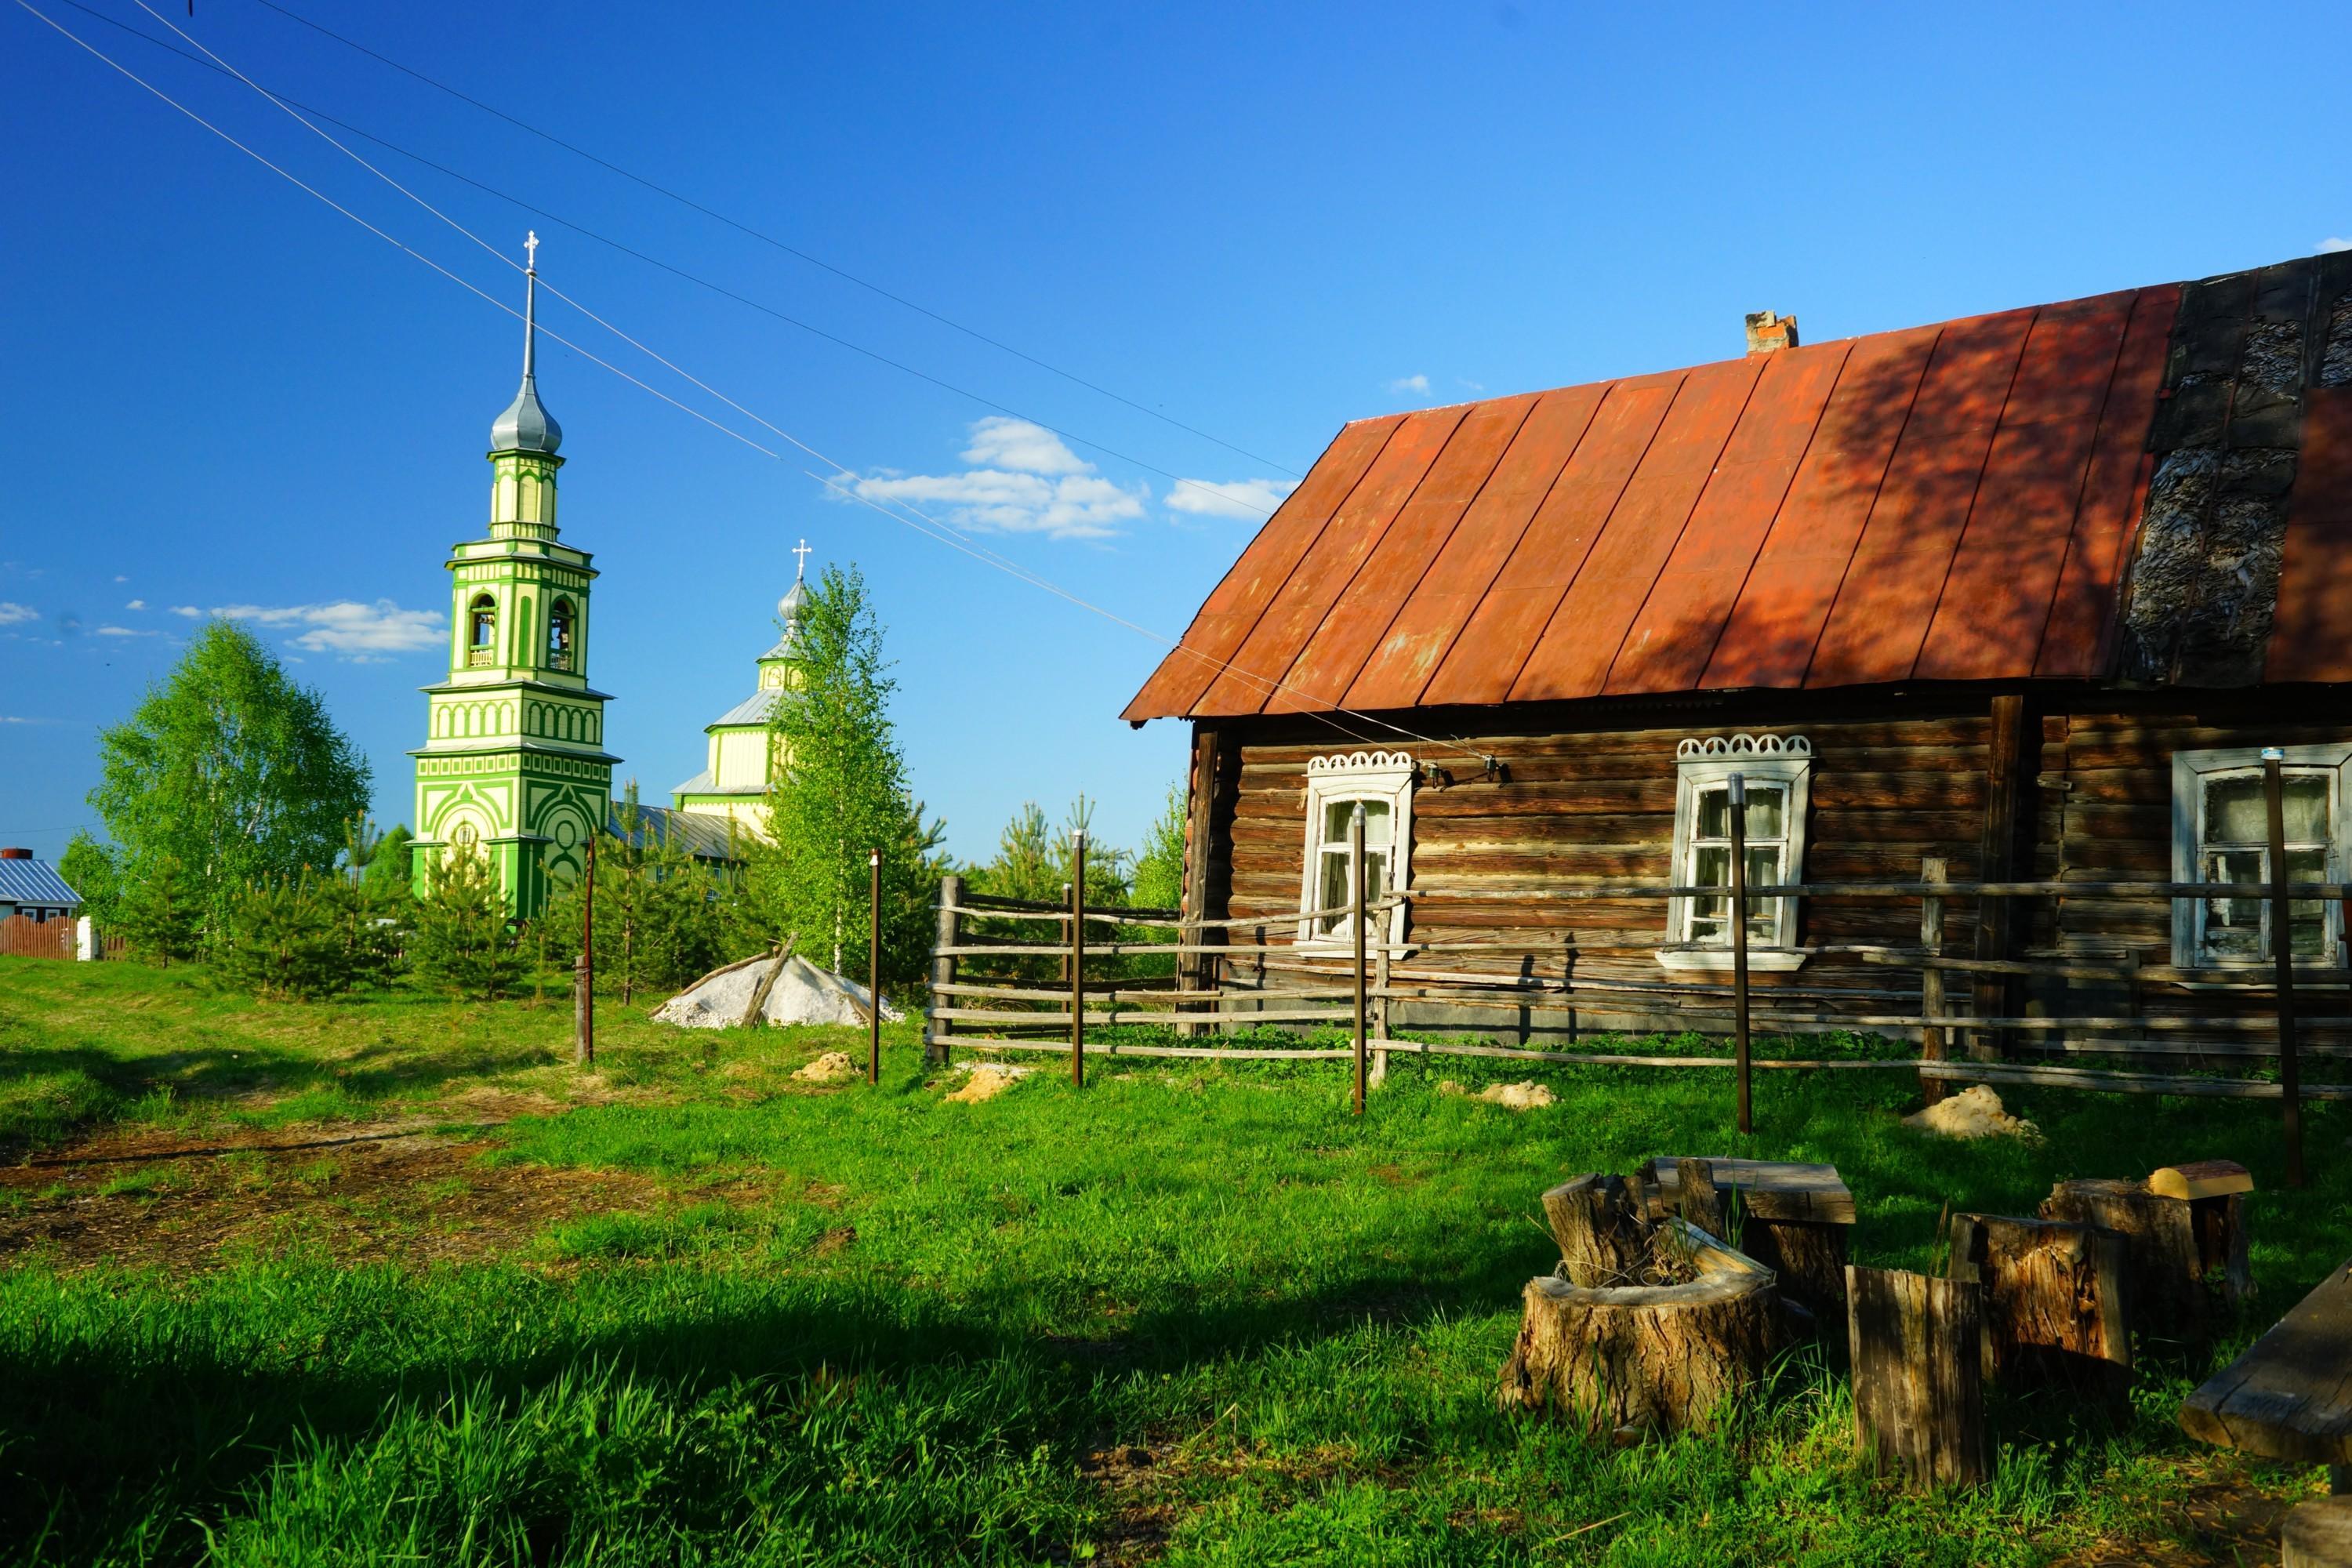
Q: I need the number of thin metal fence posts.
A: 7